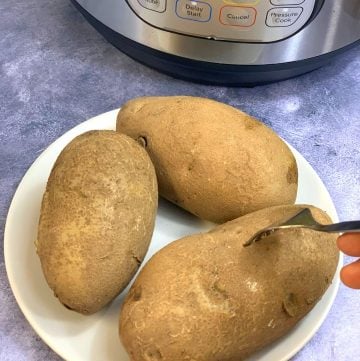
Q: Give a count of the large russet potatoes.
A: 3